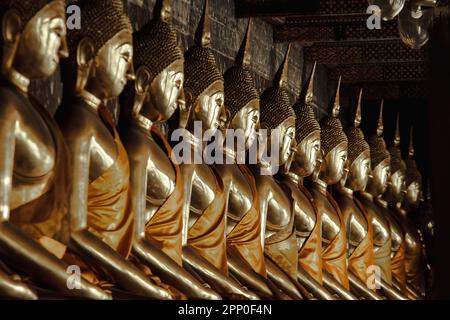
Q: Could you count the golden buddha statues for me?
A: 12